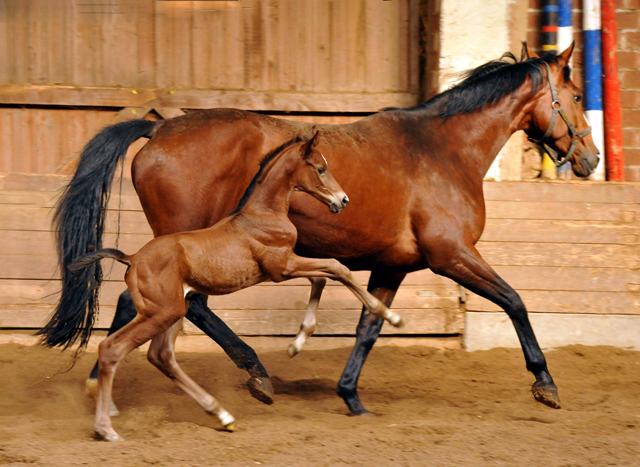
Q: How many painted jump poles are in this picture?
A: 4